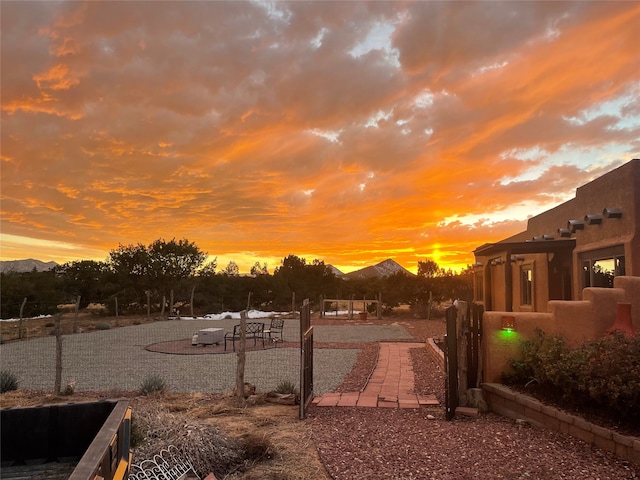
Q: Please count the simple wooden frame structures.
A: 1